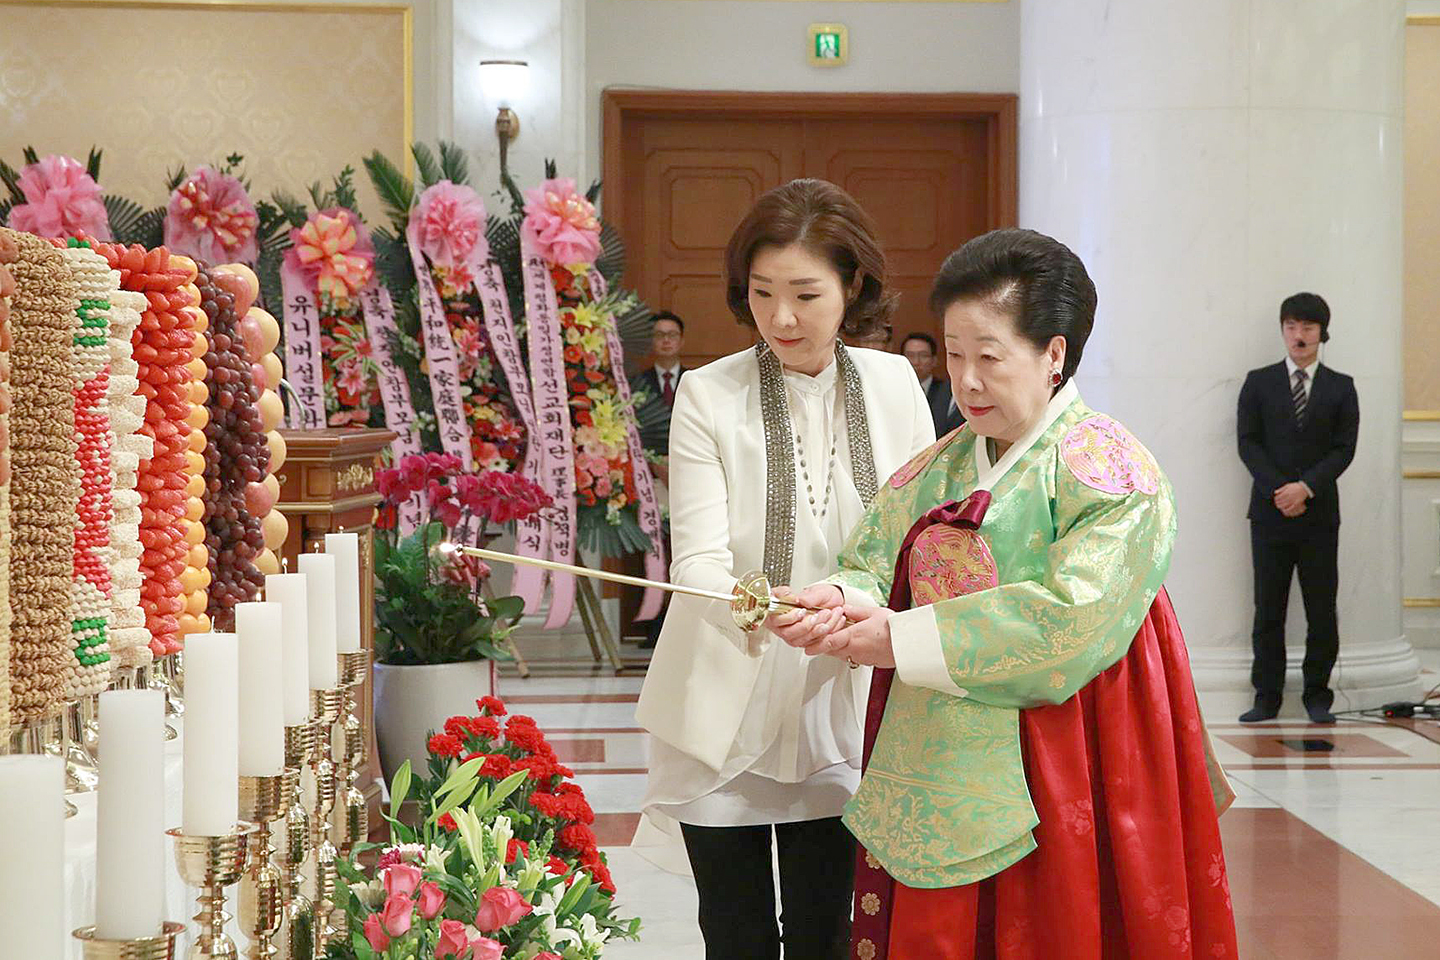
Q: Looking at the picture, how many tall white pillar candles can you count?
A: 7